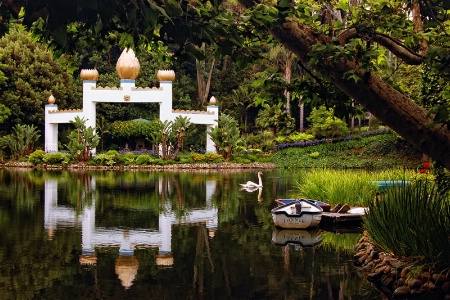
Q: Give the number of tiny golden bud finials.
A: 2